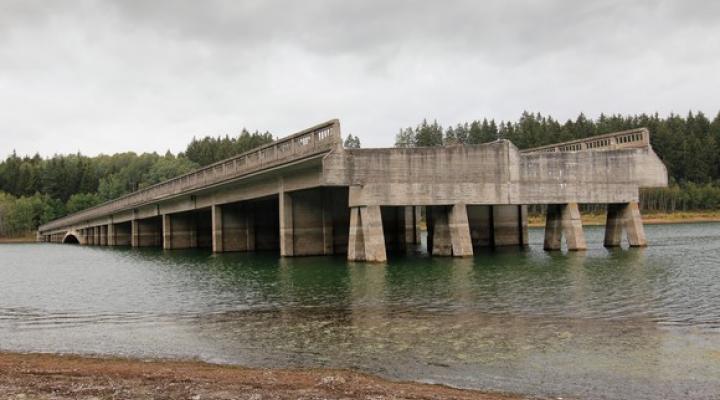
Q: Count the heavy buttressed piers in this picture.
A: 4